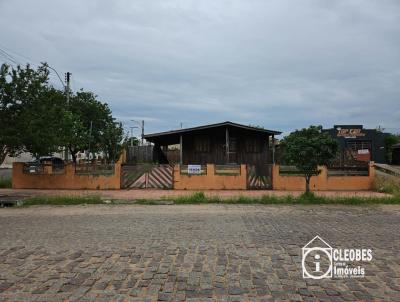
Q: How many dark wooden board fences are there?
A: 1